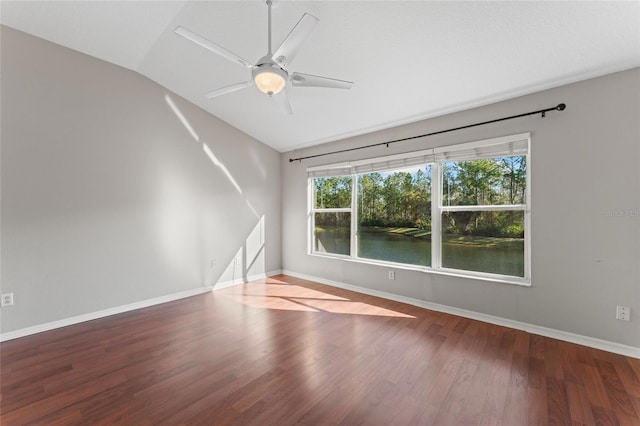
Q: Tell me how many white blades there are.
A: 5